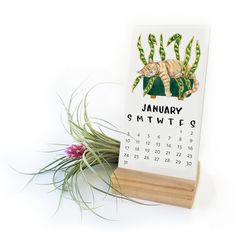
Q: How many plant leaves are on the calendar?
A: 10